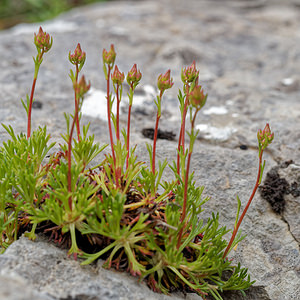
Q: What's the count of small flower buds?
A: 10